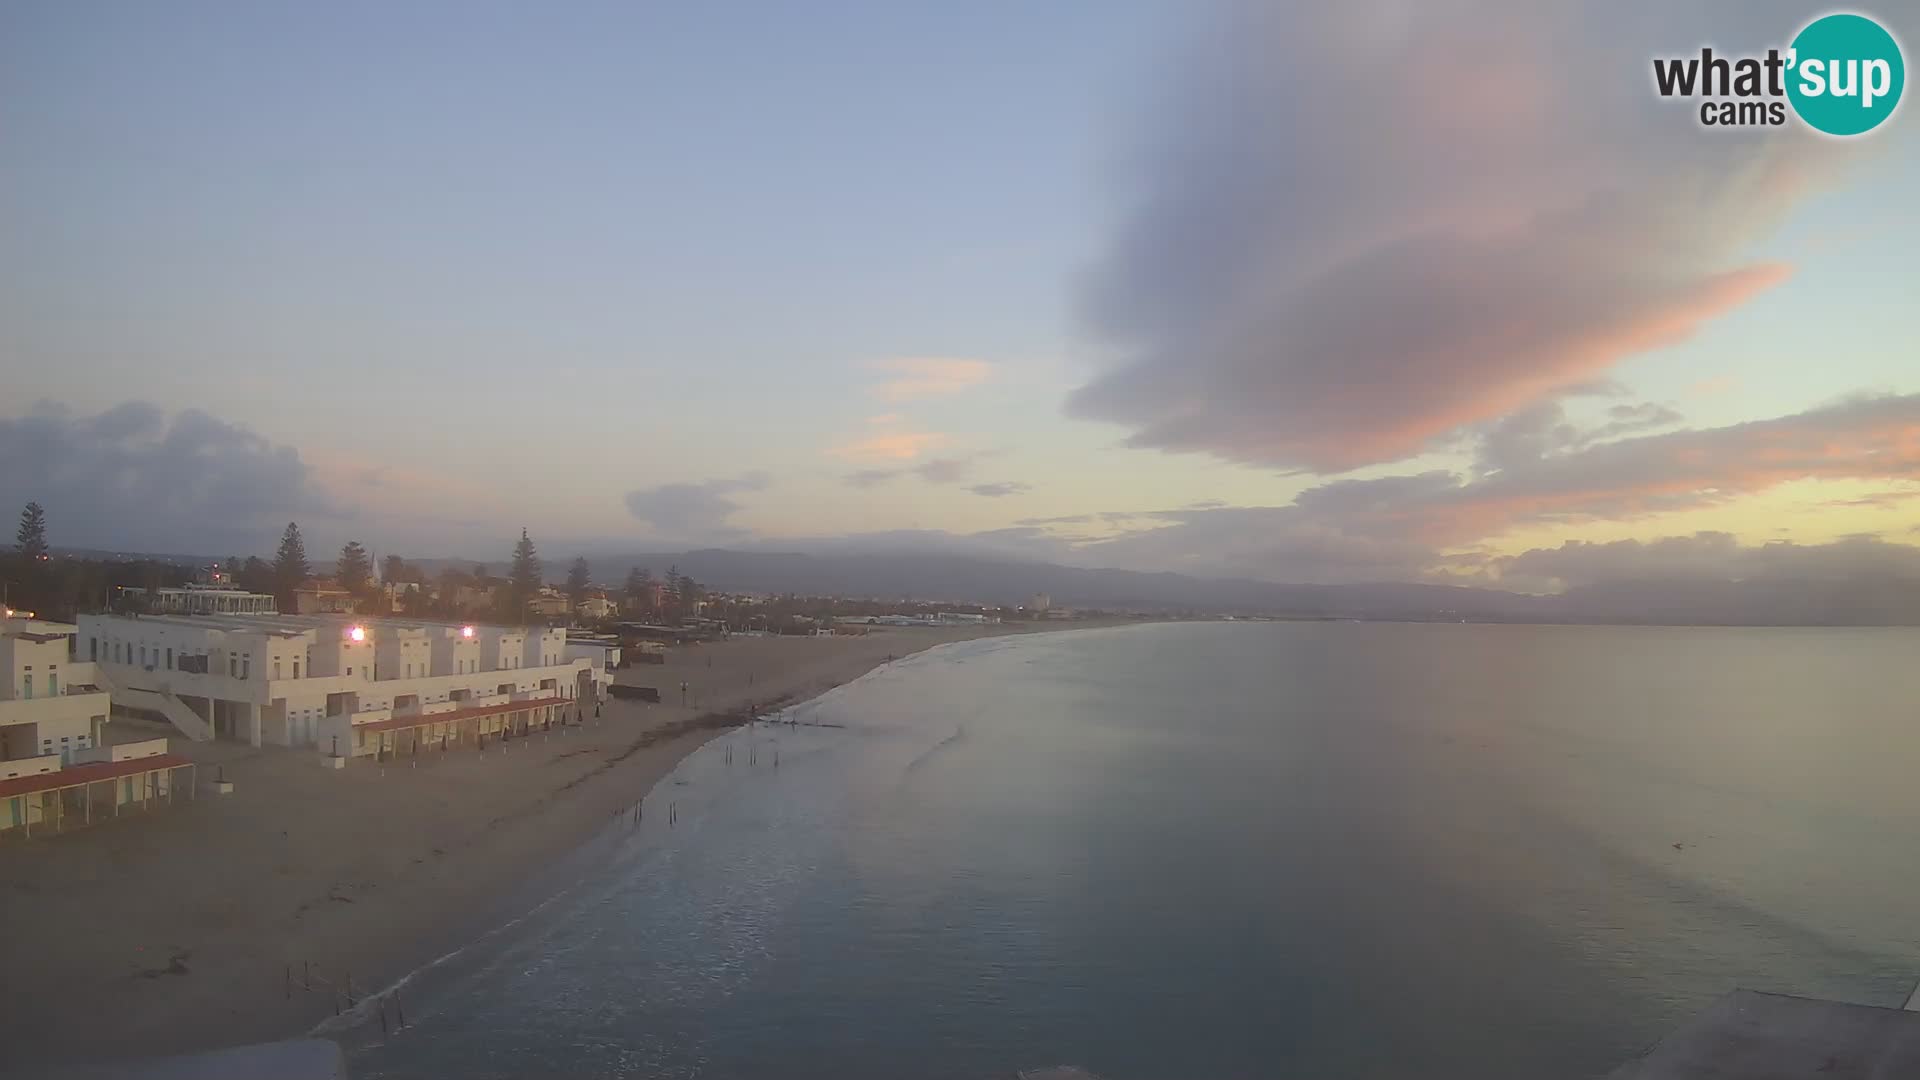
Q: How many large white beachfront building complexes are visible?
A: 2